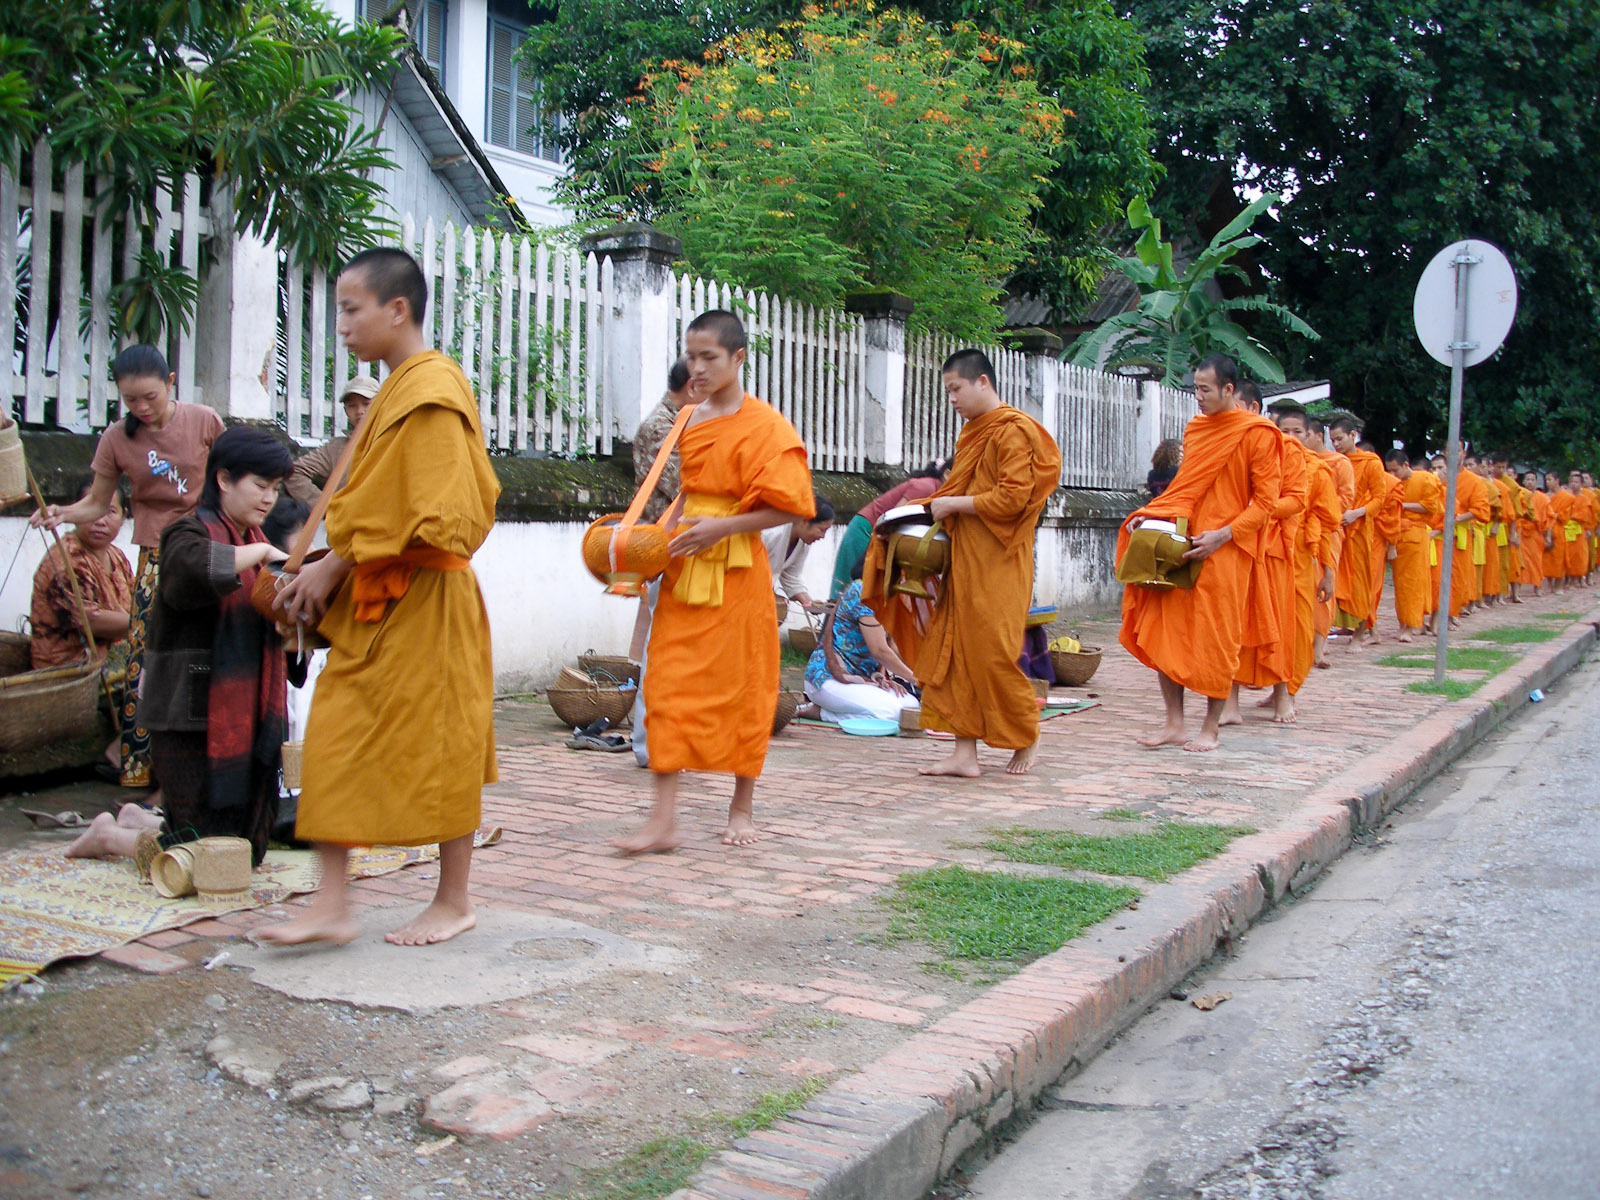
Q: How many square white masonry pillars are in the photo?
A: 5